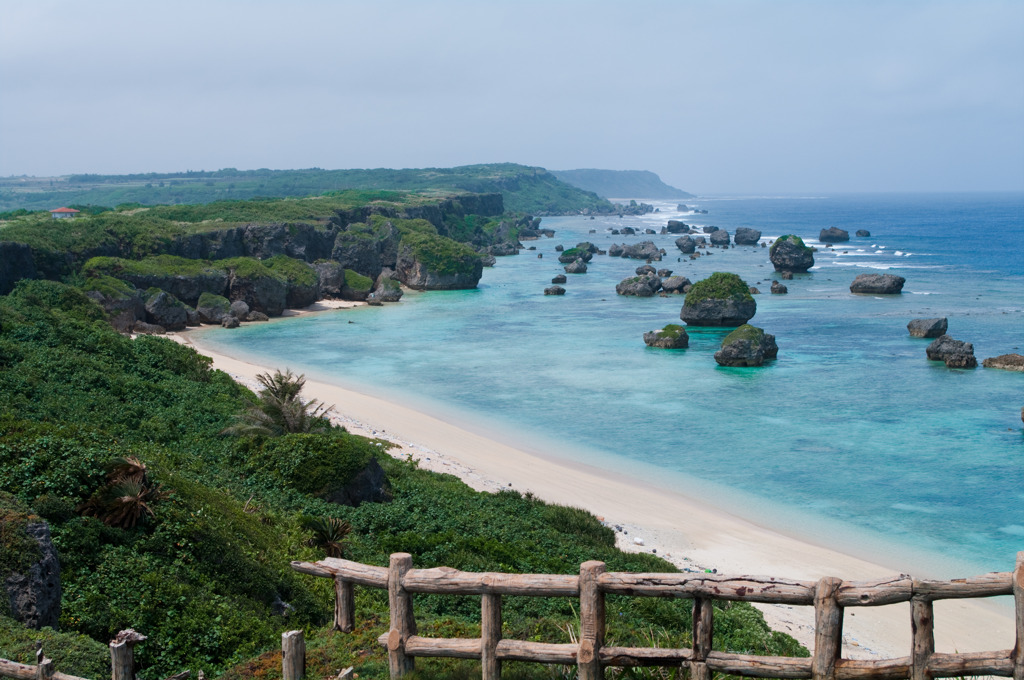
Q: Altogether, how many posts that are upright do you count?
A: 11